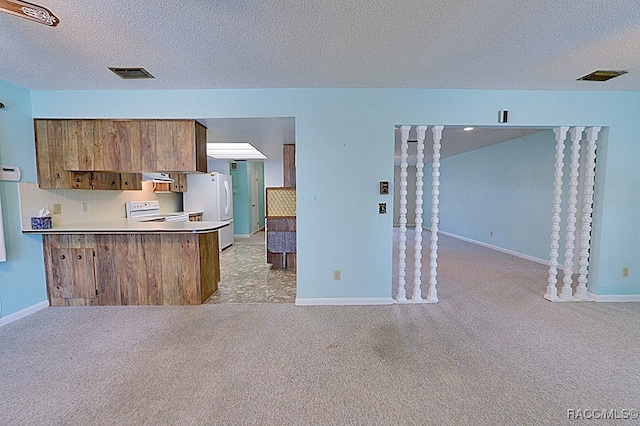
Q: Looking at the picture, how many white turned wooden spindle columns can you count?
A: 6